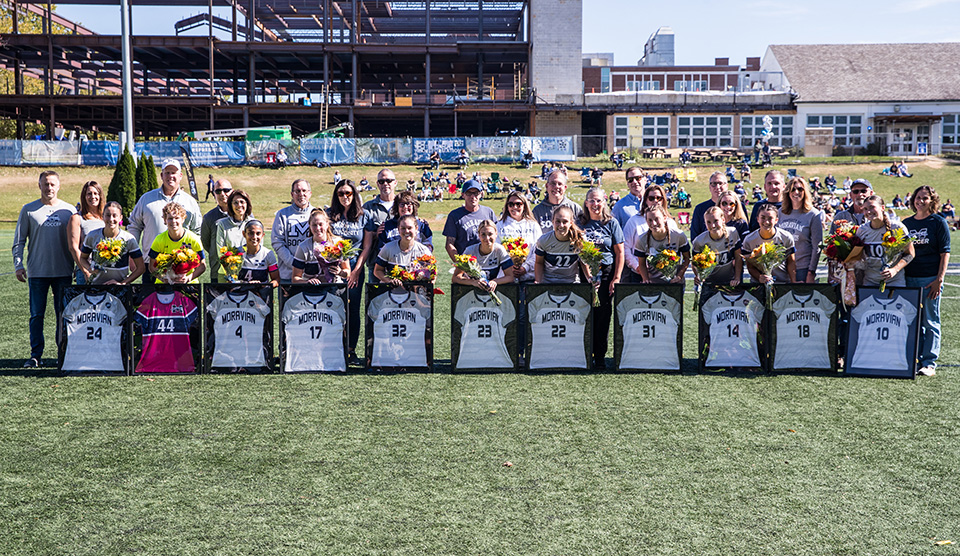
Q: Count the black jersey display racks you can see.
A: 11